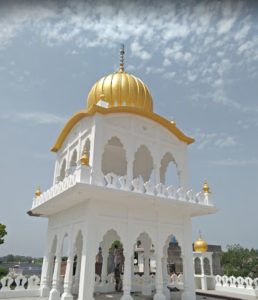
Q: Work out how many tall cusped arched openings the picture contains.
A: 12